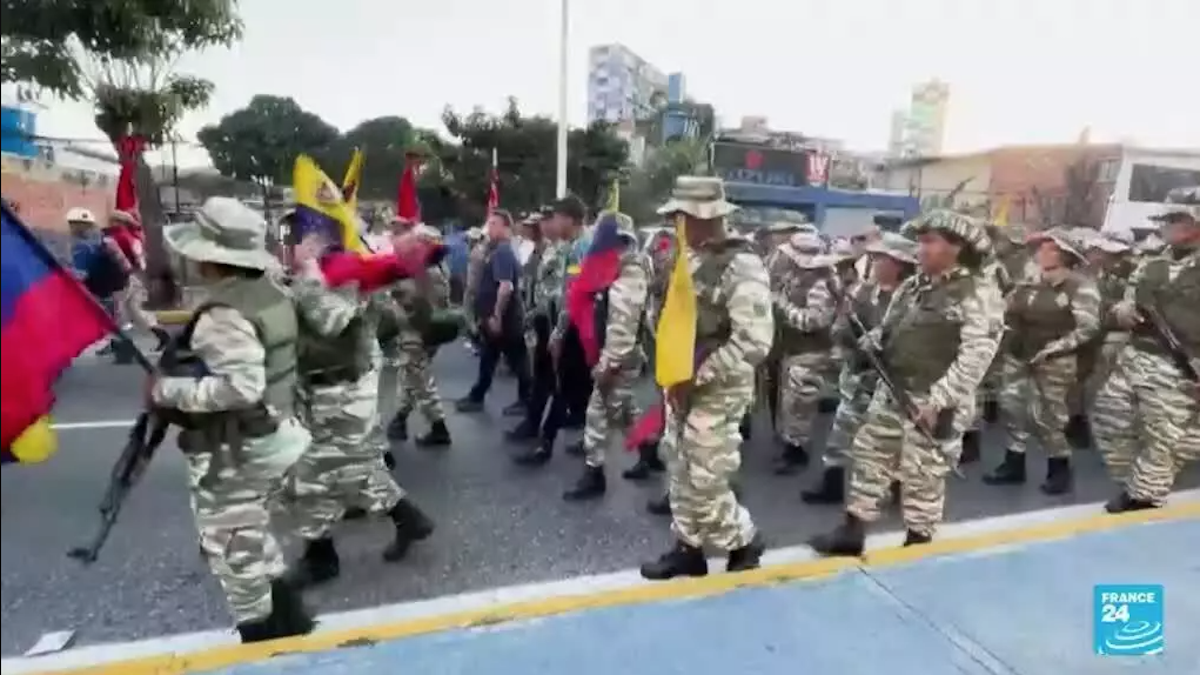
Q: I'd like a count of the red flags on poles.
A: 3